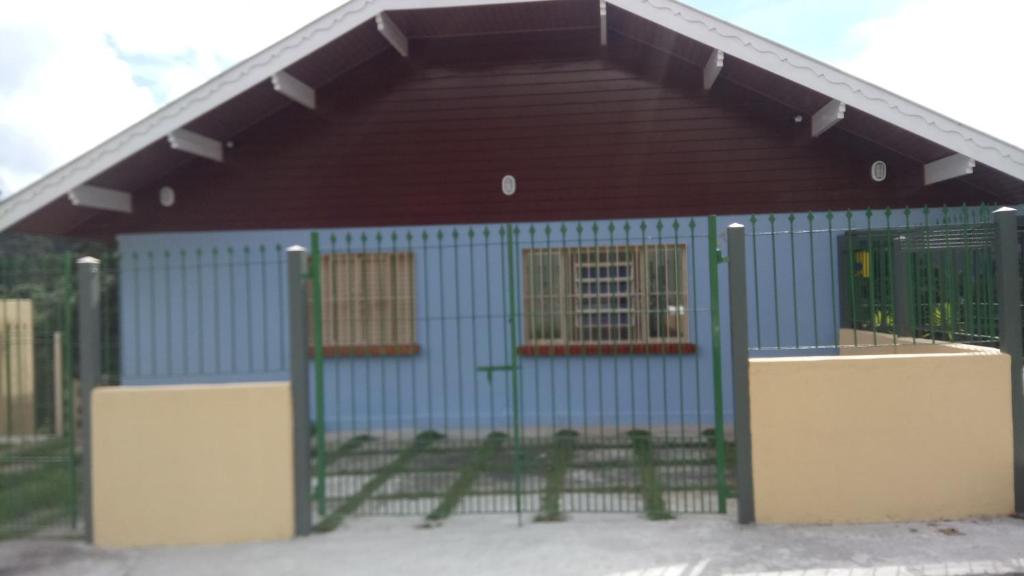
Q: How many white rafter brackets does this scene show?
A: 8